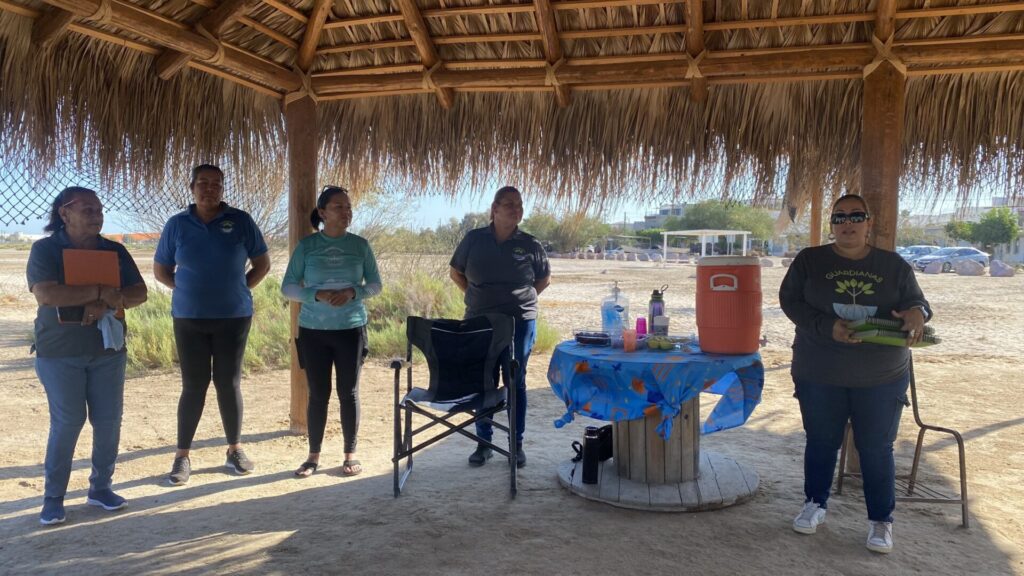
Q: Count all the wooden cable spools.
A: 1